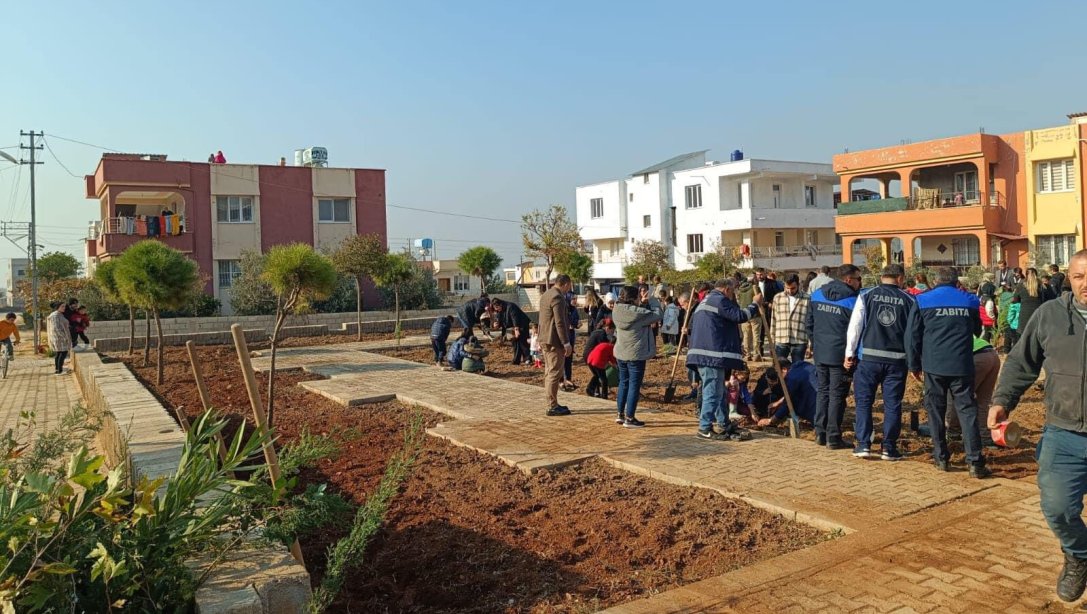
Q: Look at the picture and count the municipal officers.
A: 3